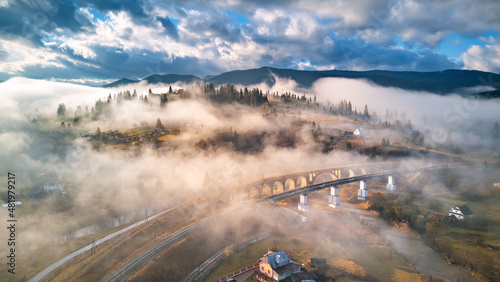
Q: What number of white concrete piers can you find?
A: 4